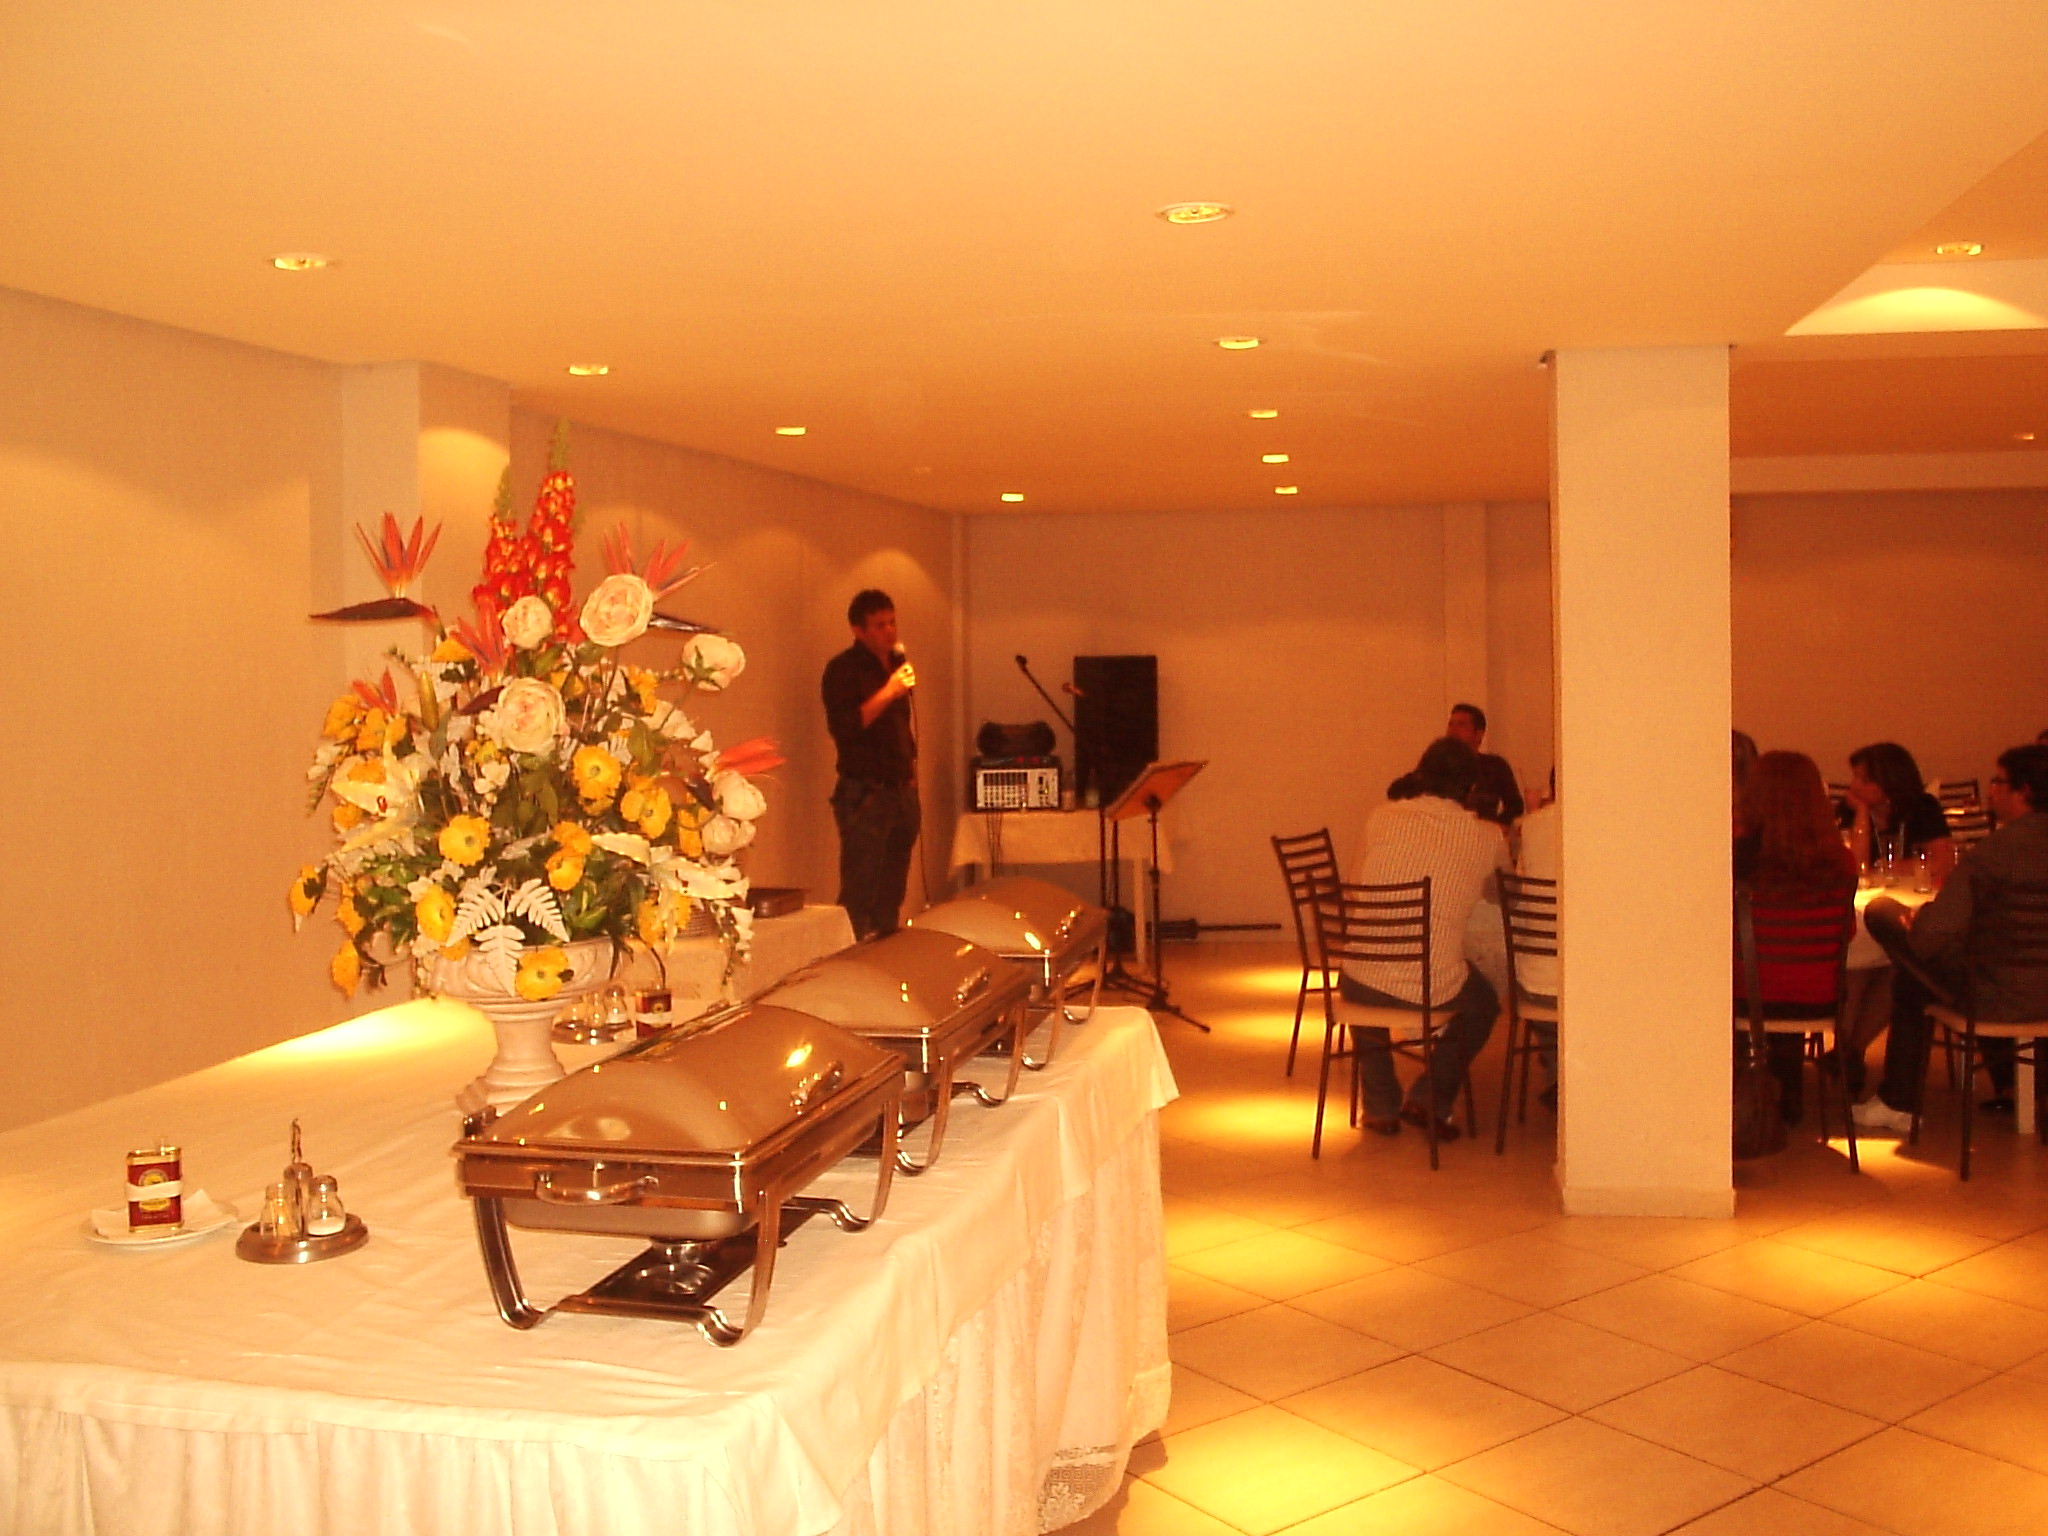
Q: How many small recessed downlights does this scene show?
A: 11